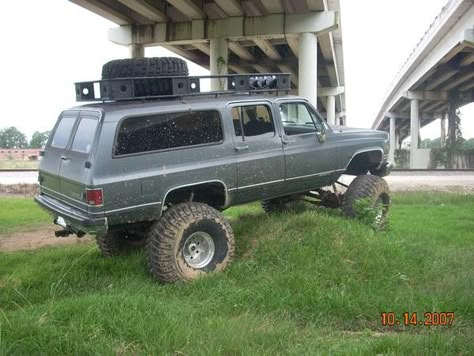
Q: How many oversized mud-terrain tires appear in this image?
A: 5